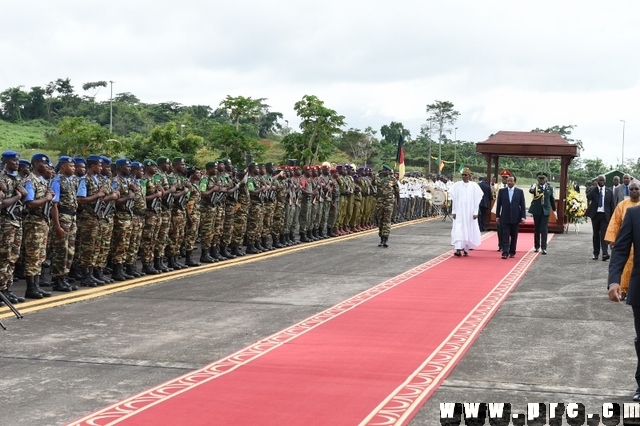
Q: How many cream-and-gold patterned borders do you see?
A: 2